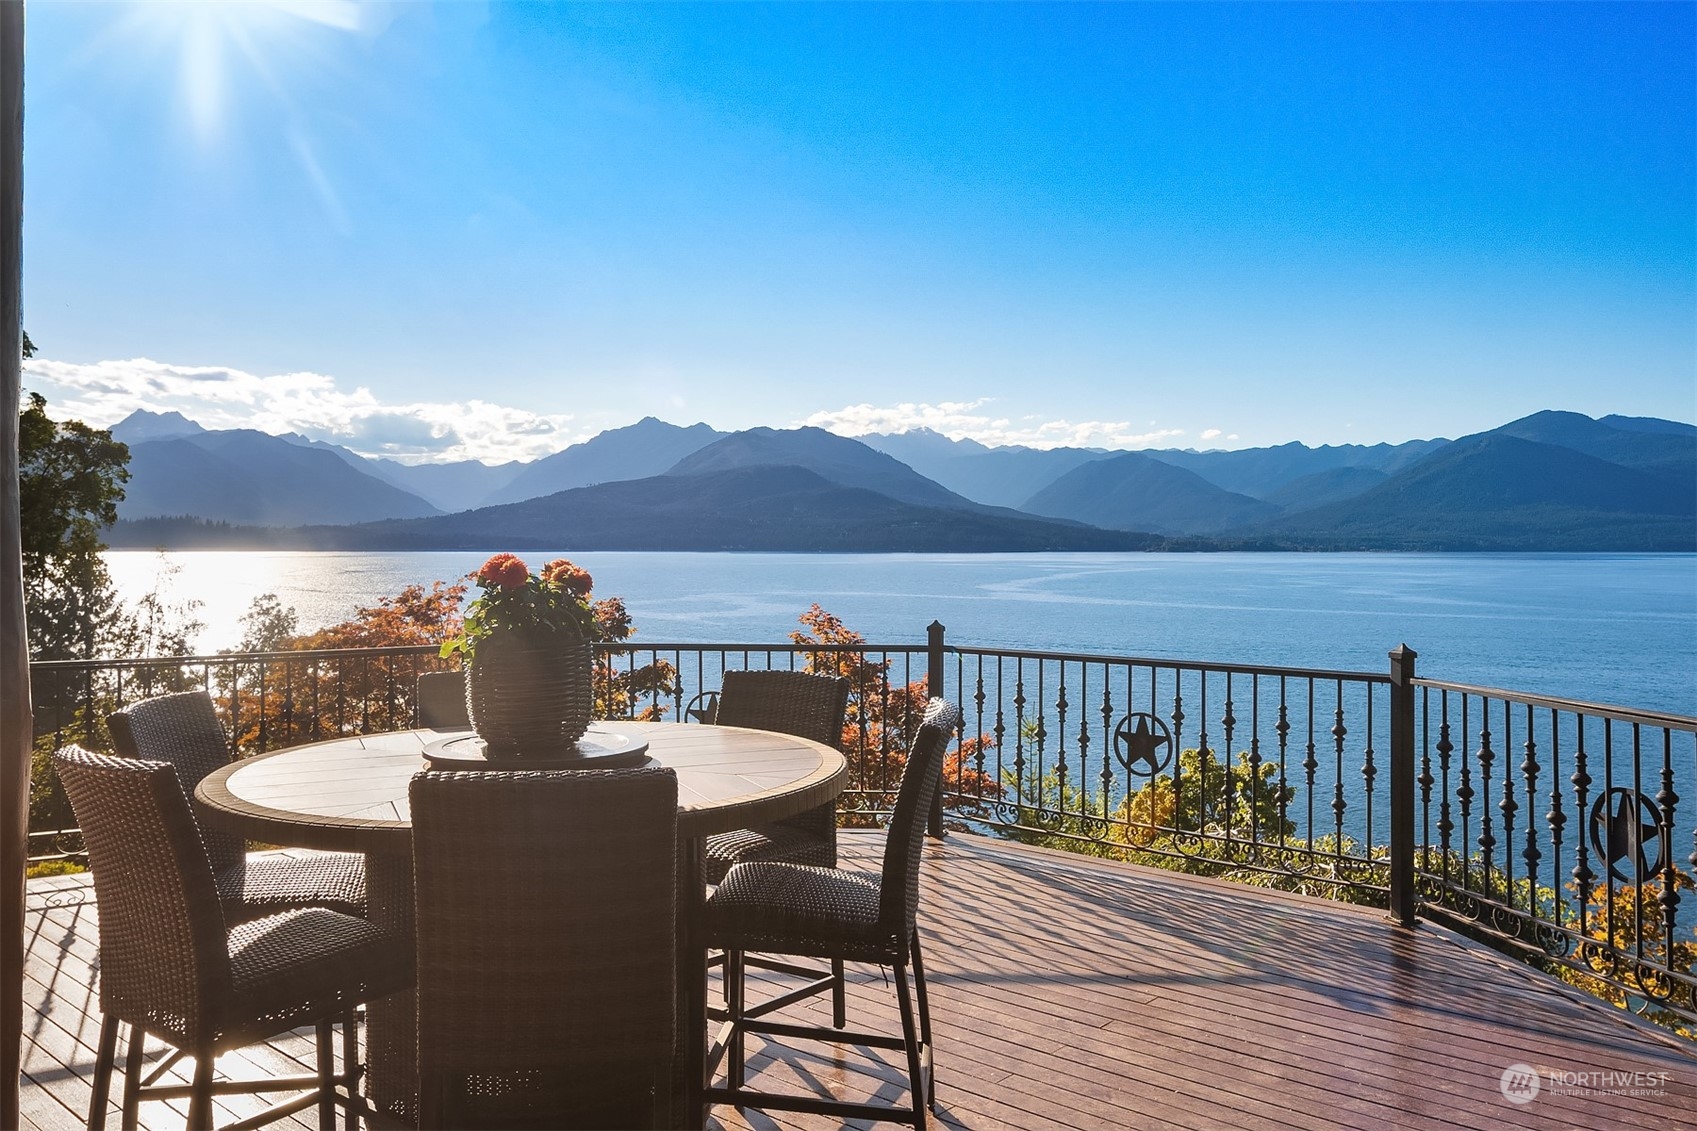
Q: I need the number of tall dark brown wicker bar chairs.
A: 6